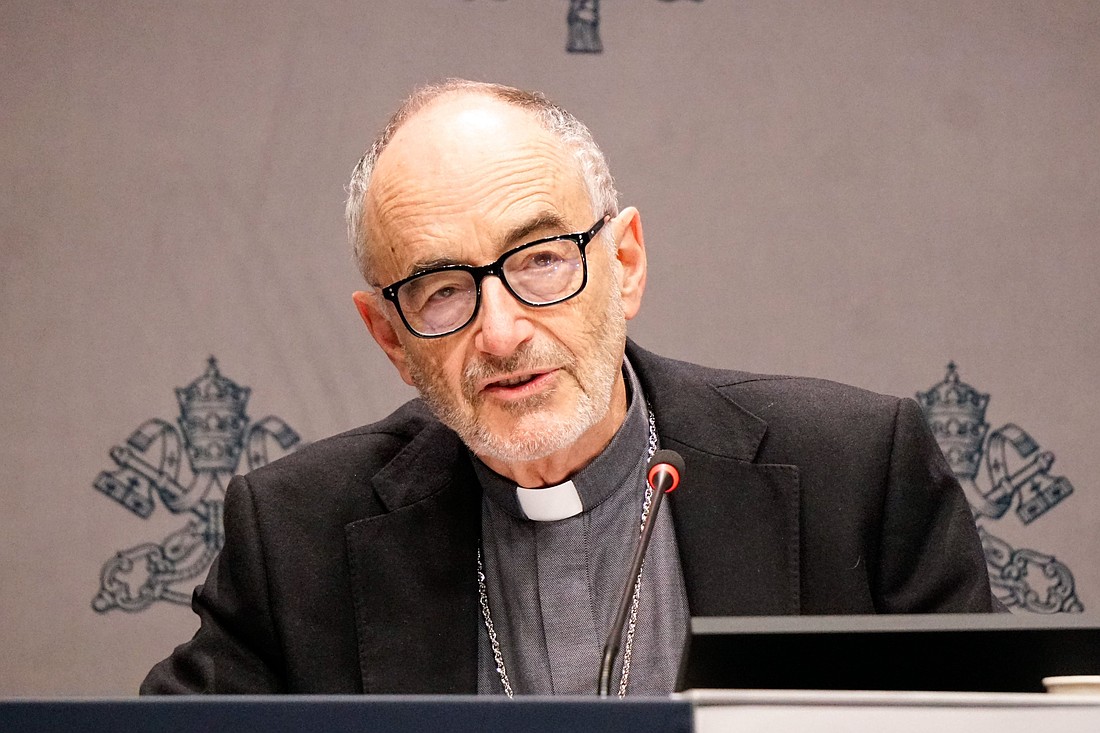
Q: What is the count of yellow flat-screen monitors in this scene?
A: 0